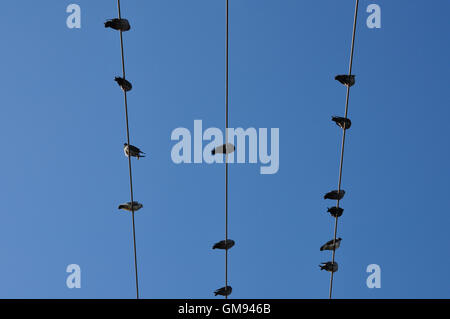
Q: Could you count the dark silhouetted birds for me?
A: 13